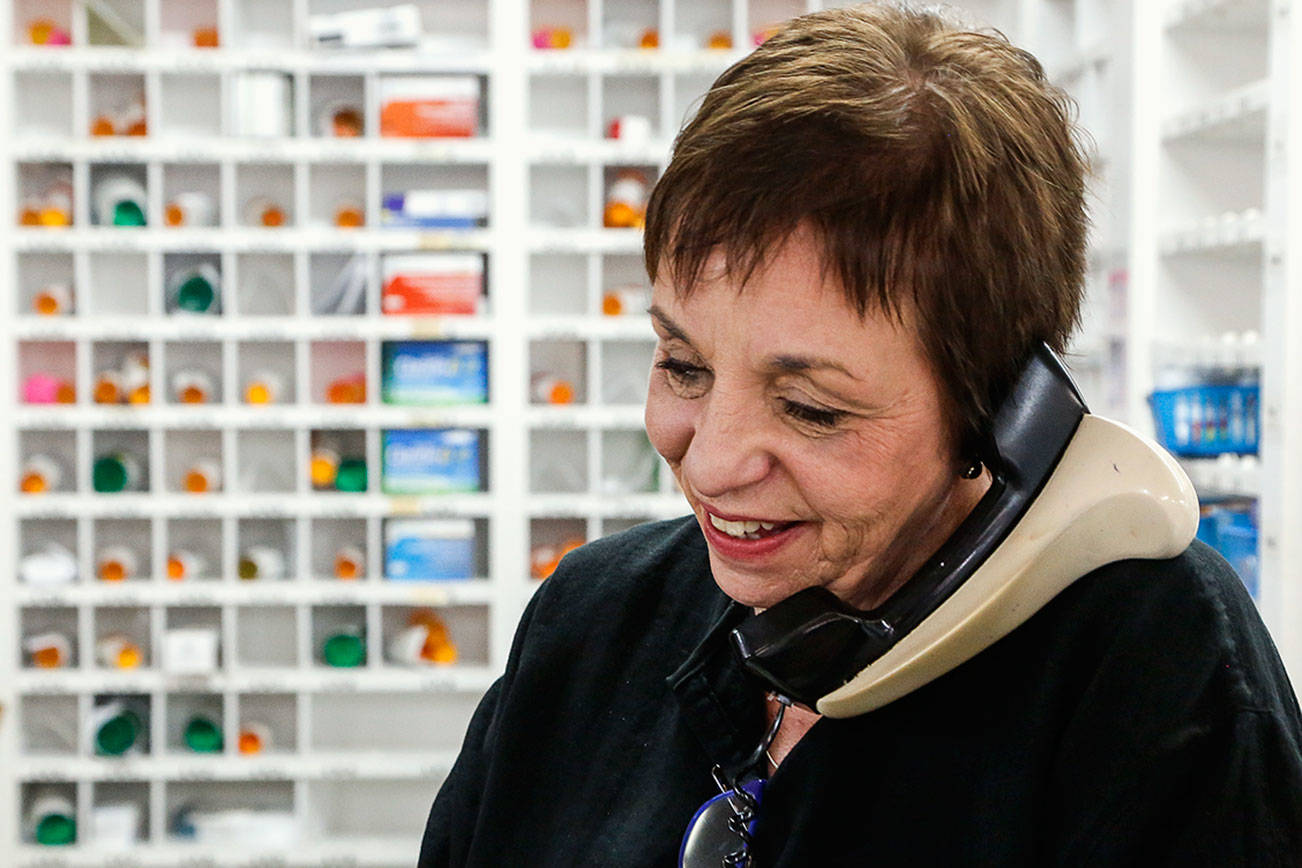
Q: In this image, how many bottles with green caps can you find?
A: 8